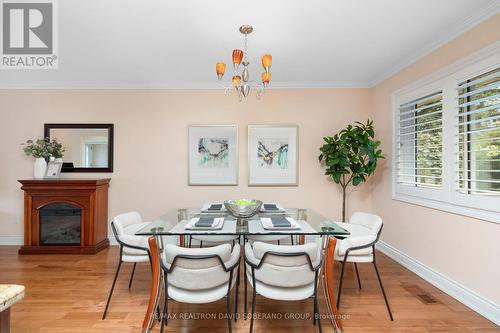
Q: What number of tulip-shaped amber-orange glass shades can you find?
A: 5